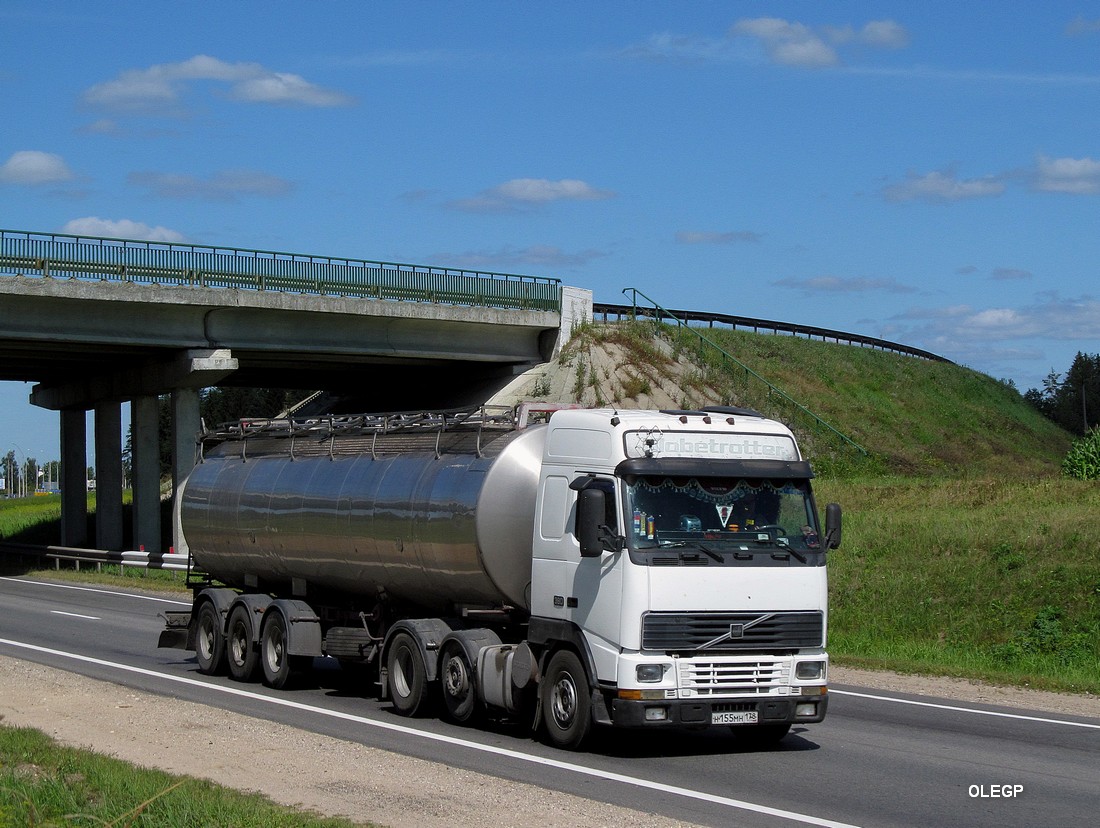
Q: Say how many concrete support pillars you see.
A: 4